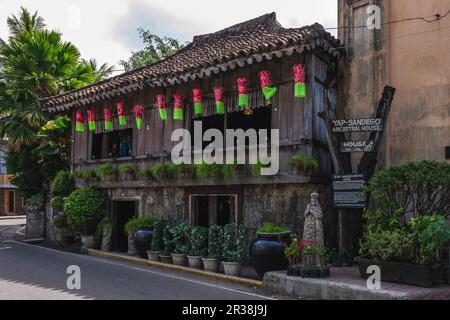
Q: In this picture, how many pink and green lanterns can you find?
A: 12